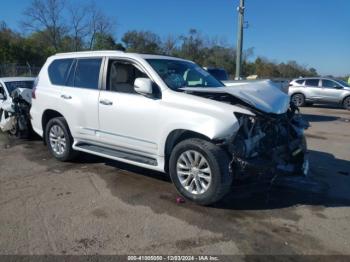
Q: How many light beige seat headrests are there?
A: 1